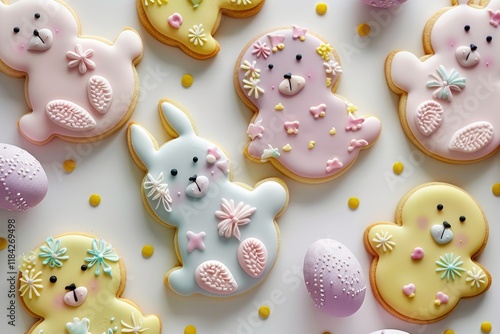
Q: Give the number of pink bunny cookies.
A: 2